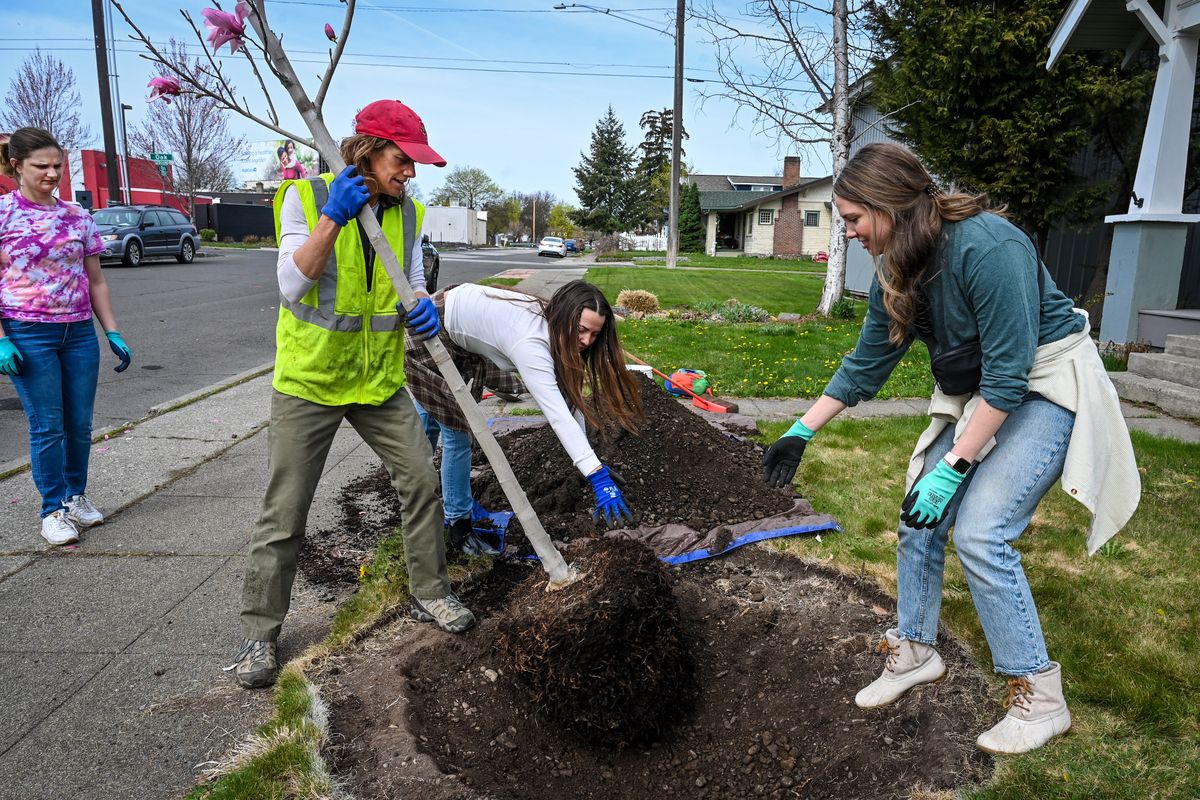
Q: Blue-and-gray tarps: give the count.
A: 1